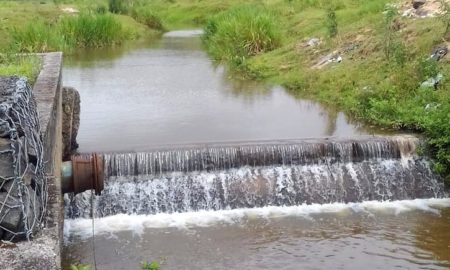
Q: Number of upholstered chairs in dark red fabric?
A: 0